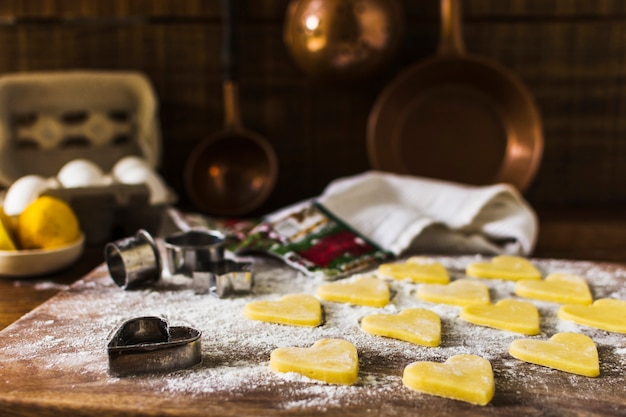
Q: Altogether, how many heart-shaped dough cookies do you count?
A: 12